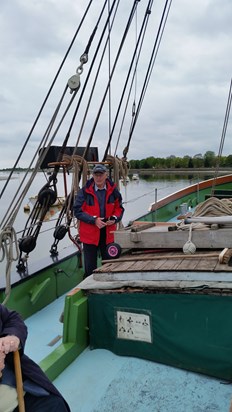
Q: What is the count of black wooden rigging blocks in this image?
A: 3